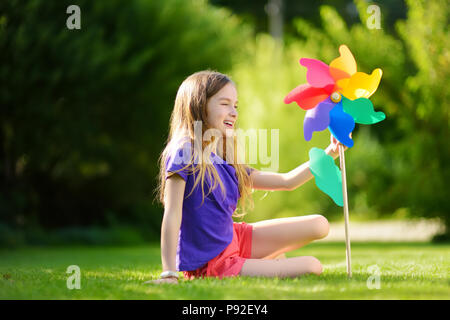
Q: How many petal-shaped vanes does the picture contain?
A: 7